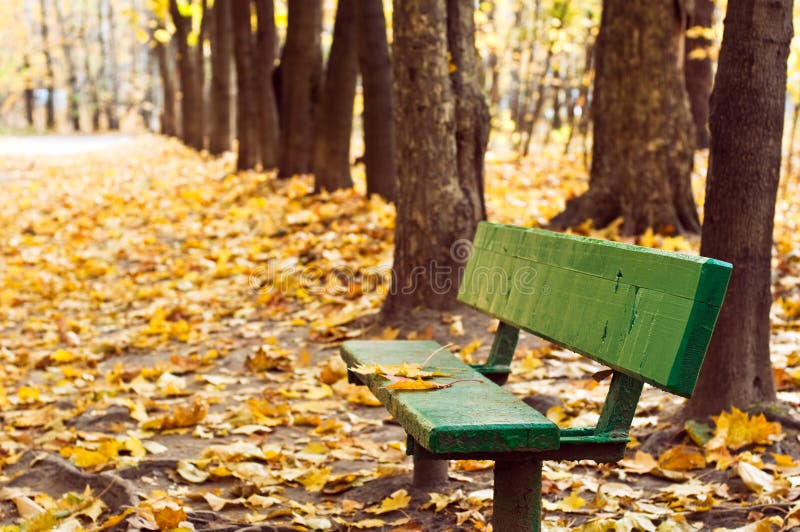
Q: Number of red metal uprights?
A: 0